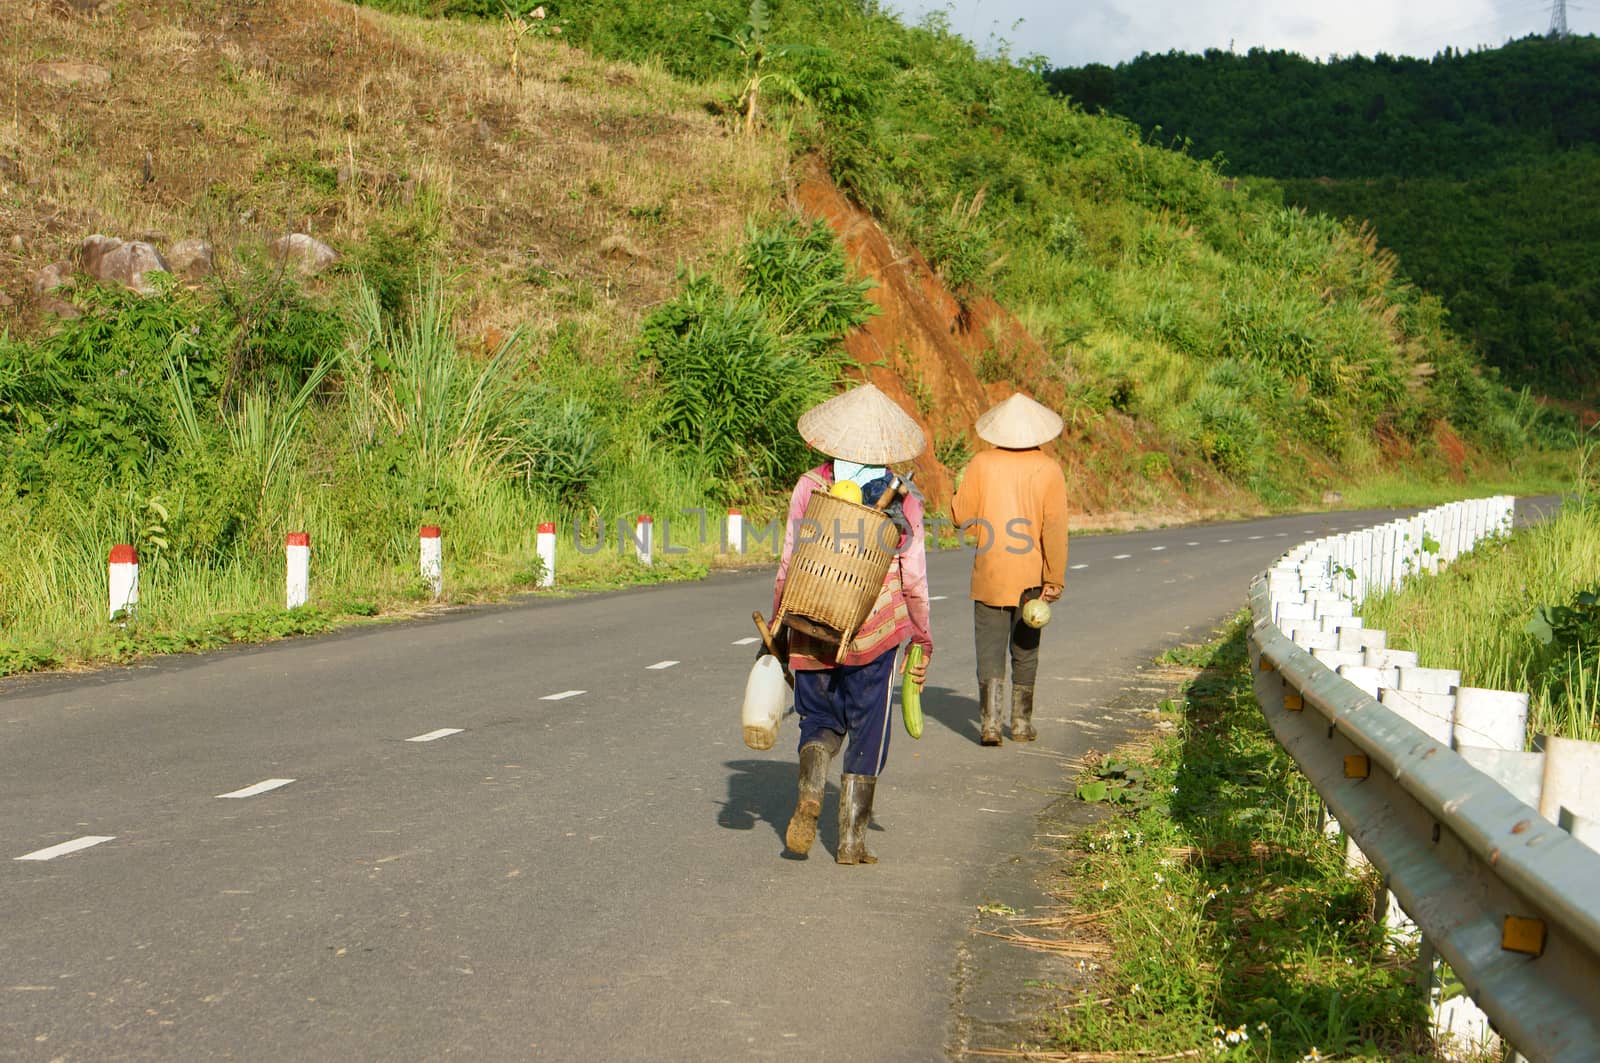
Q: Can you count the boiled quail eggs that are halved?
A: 0